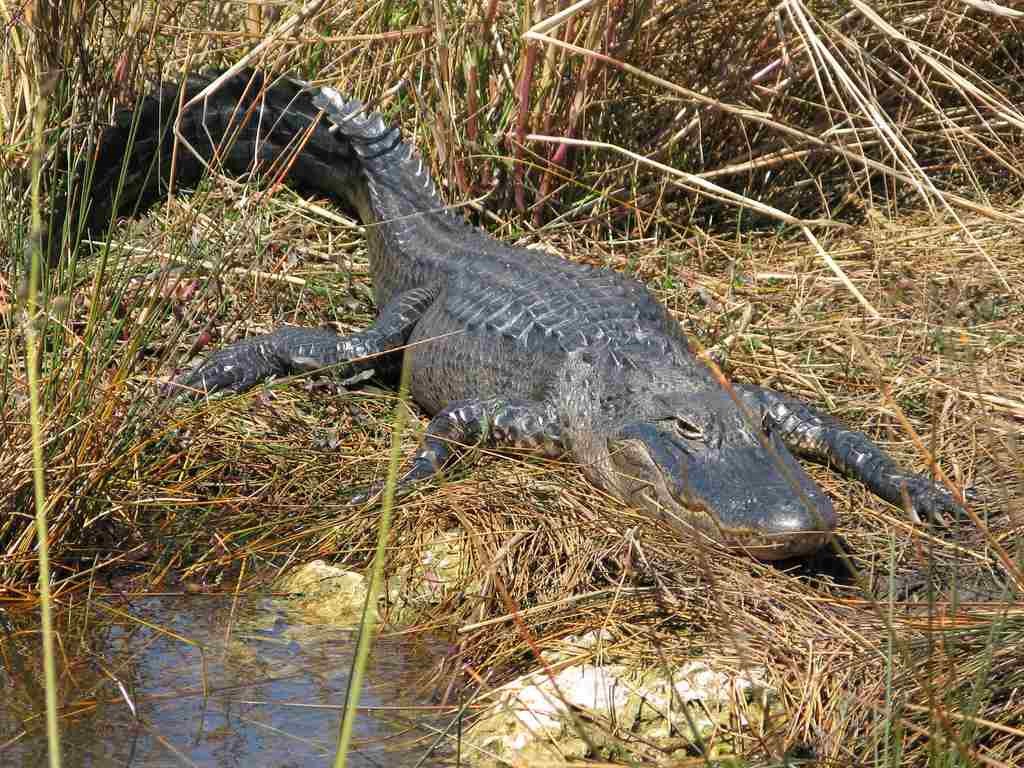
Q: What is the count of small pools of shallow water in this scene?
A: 1